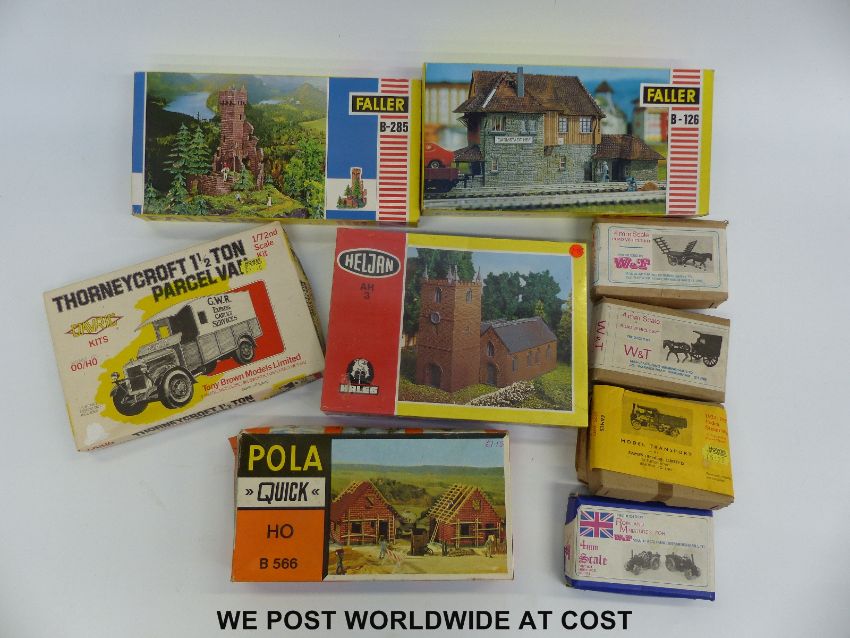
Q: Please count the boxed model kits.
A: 9